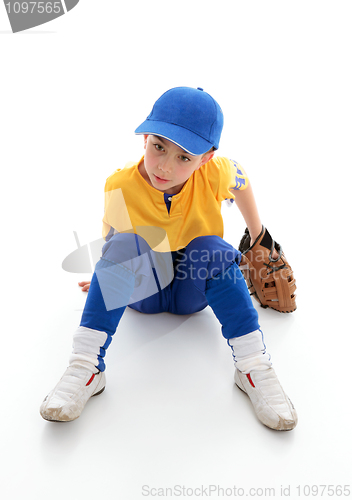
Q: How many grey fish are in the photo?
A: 0